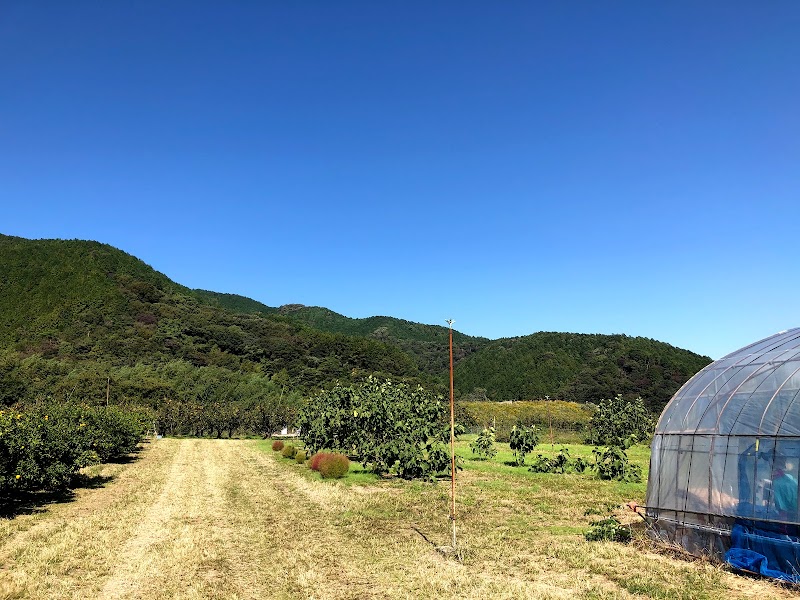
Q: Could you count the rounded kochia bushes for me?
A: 5